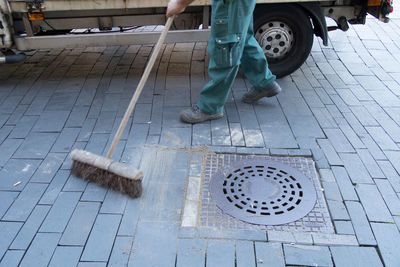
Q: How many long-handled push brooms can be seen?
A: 1